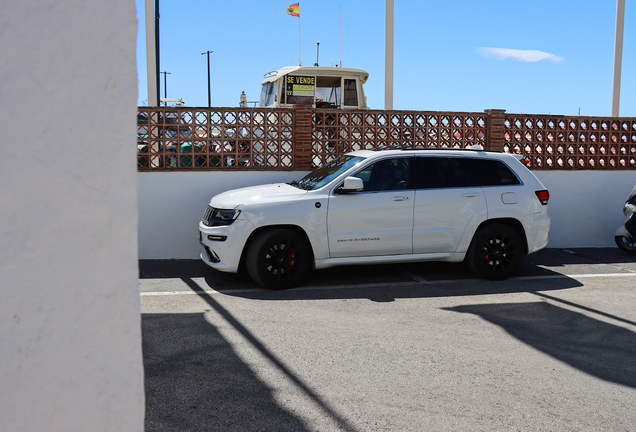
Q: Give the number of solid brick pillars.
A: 2